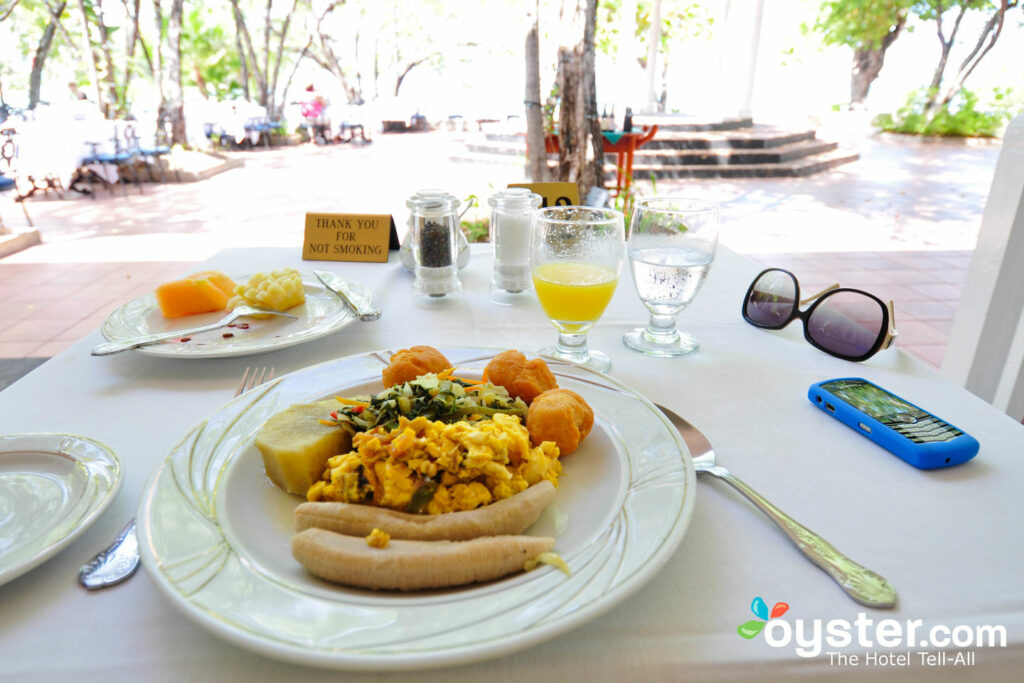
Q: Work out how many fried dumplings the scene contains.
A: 3